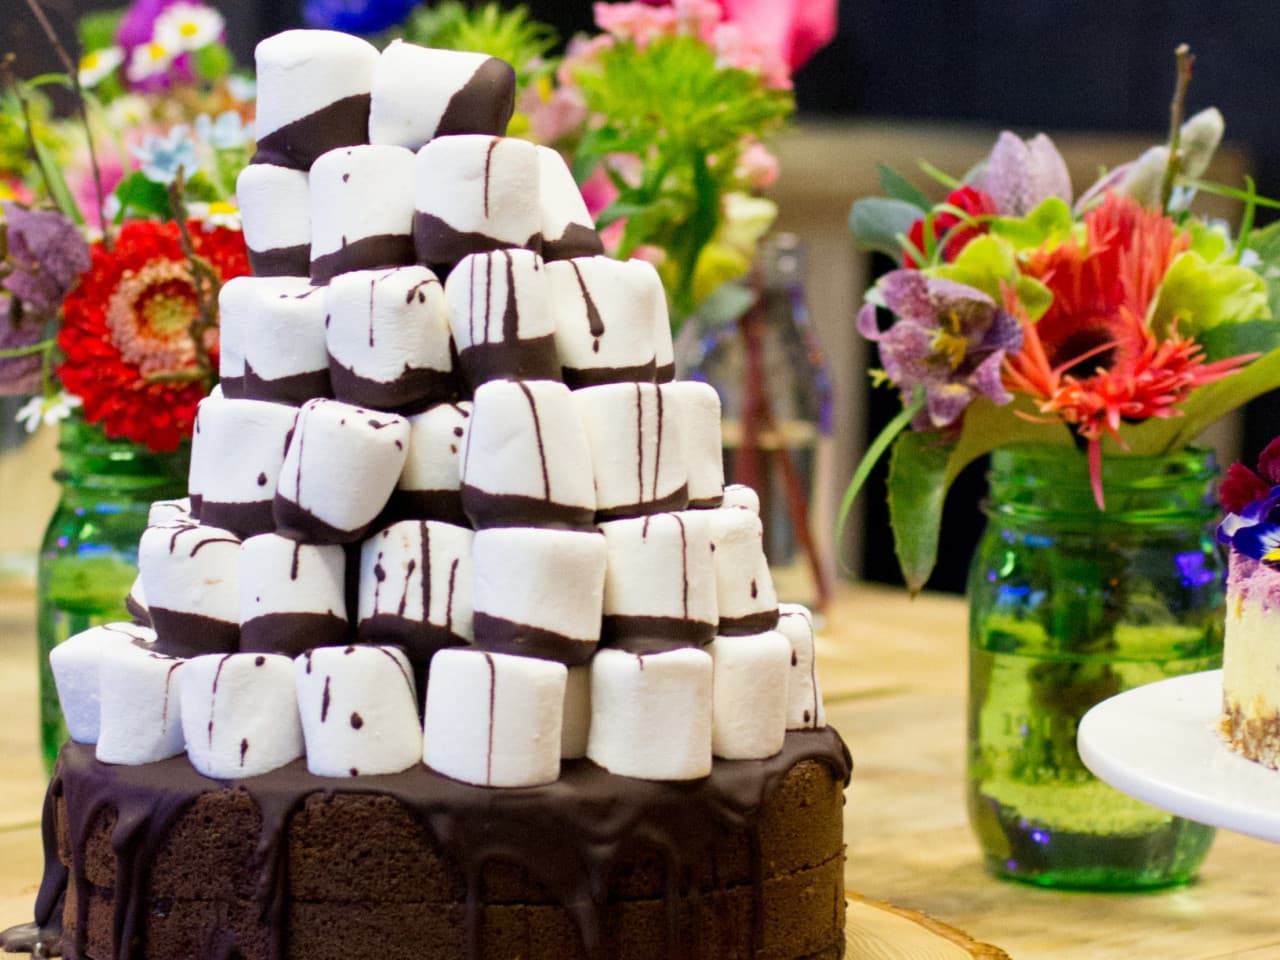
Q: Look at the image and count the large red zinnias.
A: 1